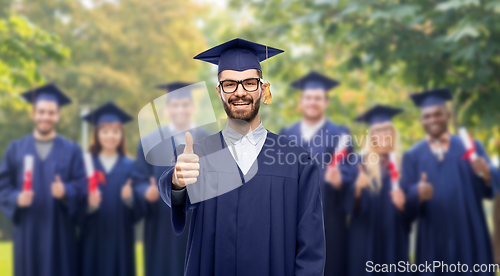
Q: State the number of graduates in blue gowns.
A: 7